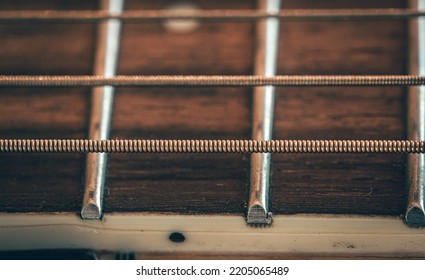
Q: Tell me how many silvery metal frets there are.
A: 3